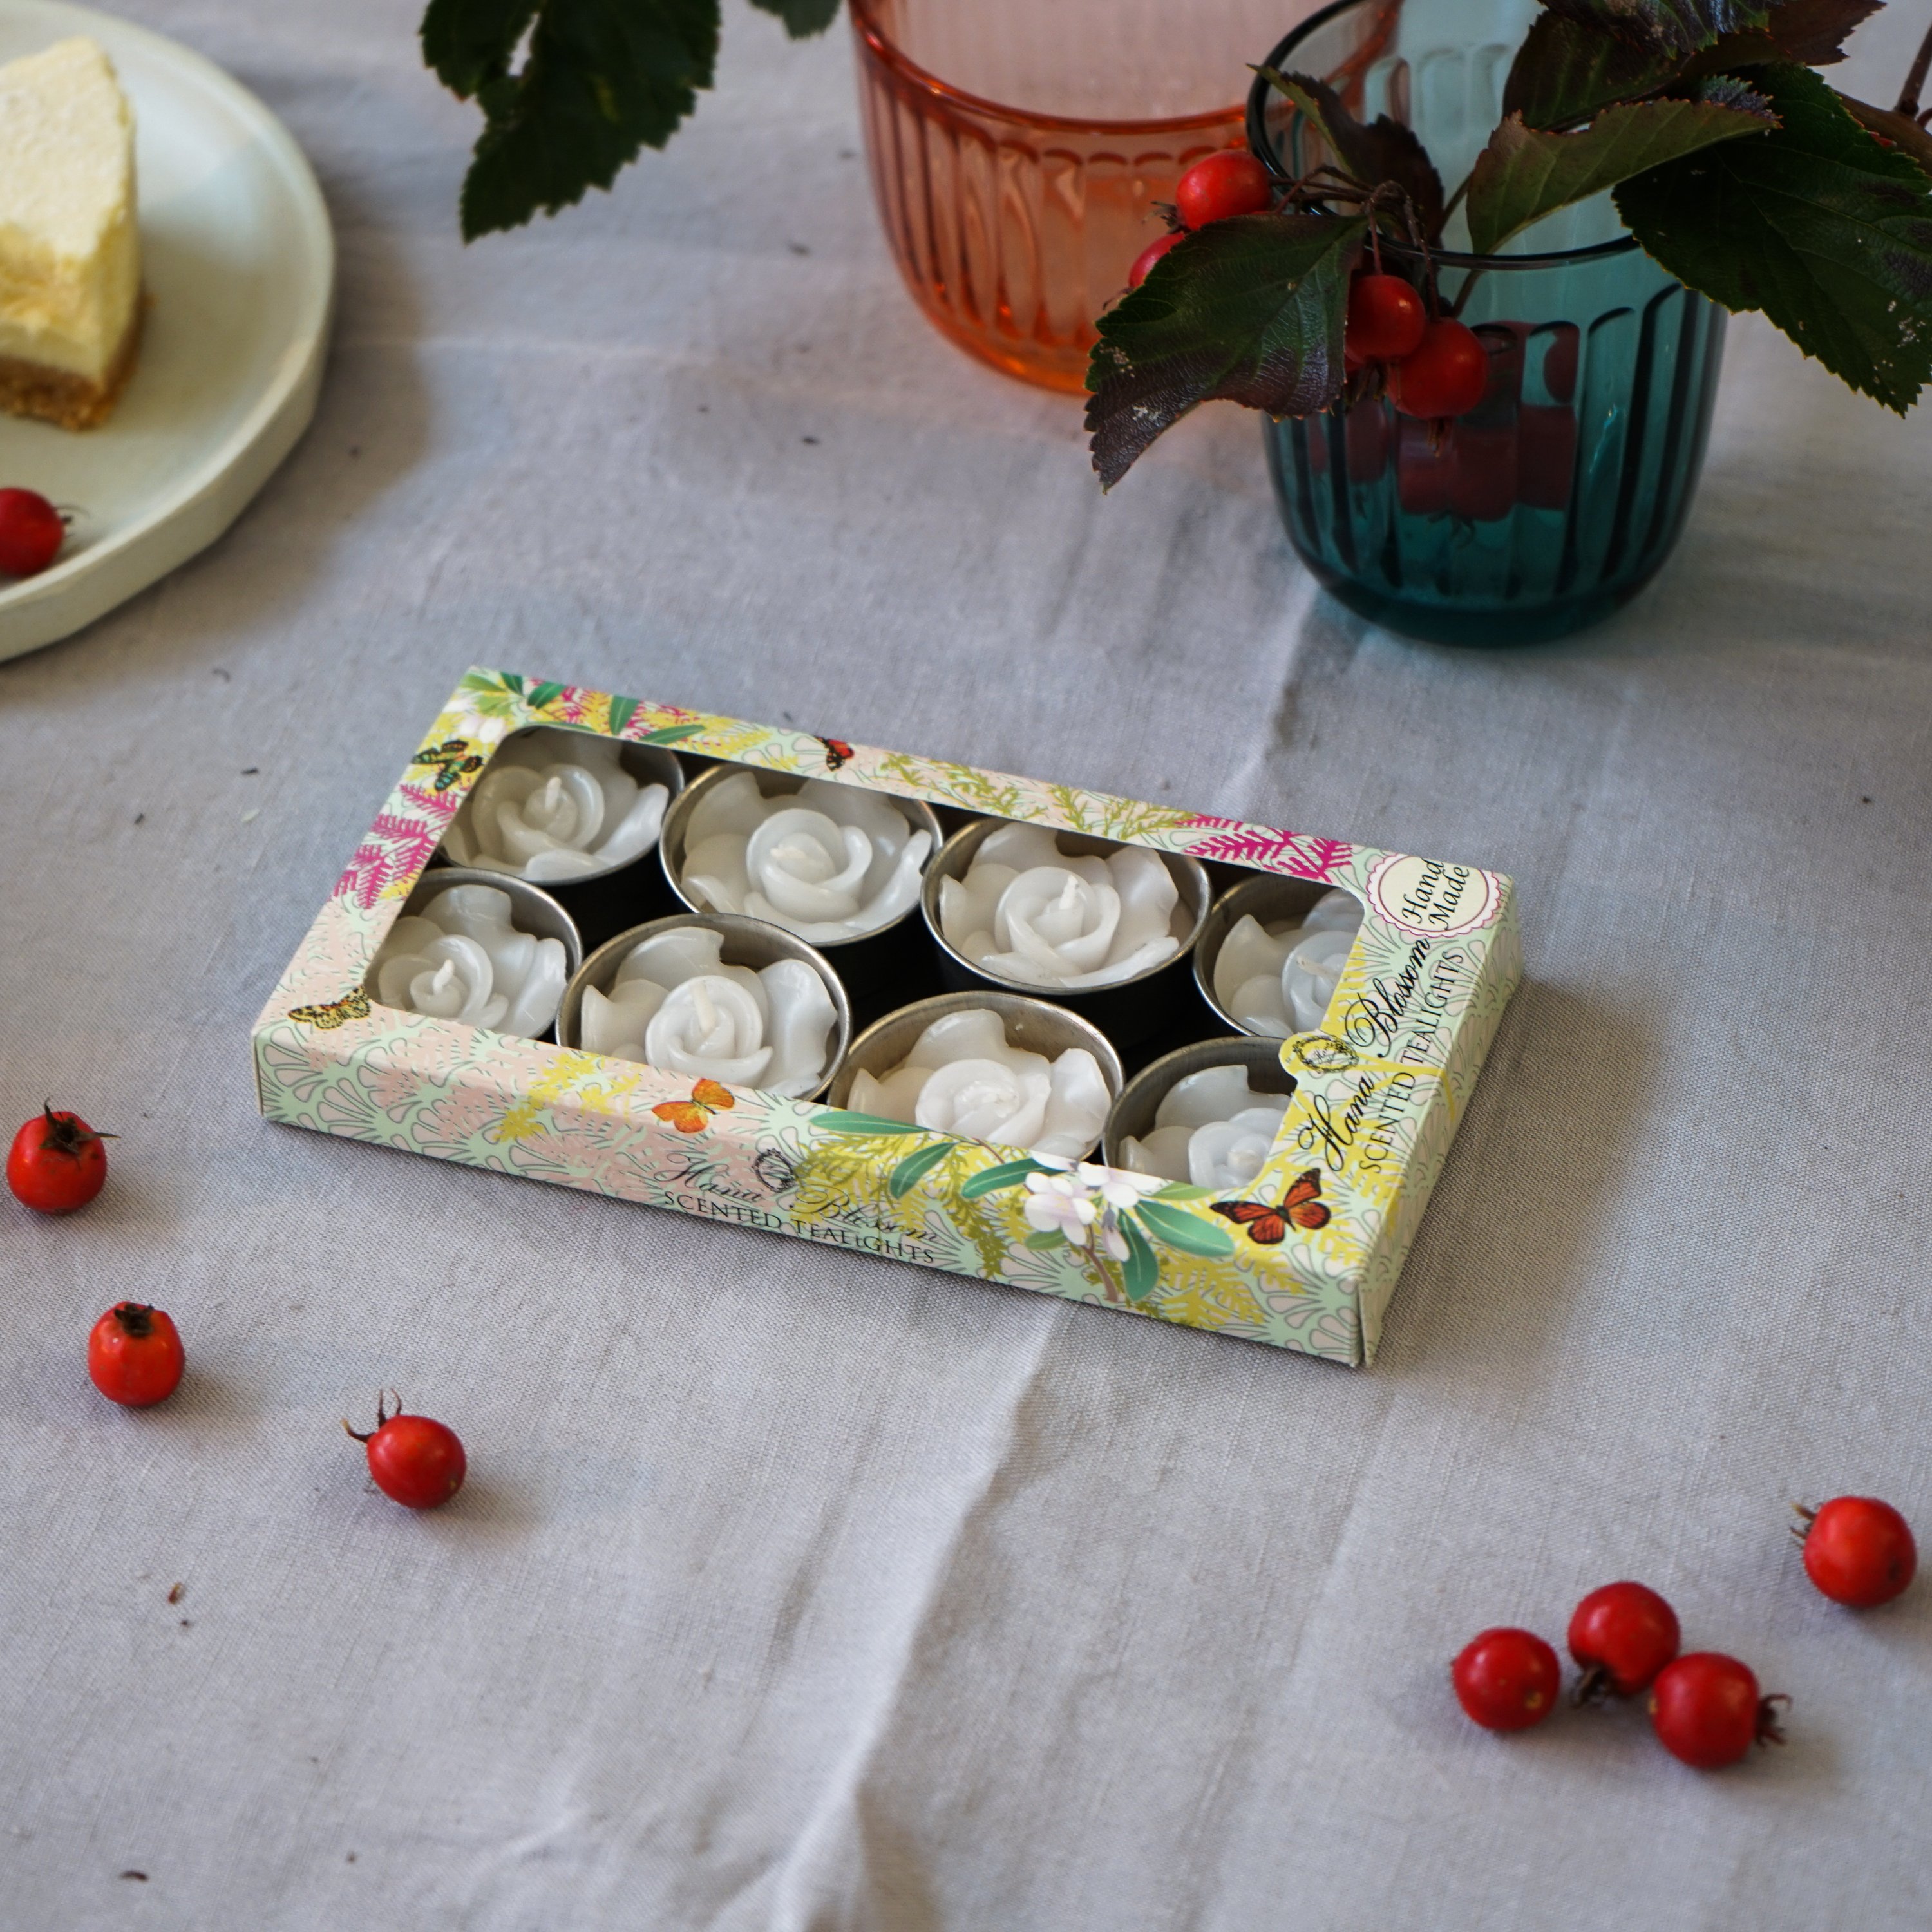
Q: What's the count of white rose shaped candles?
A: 8